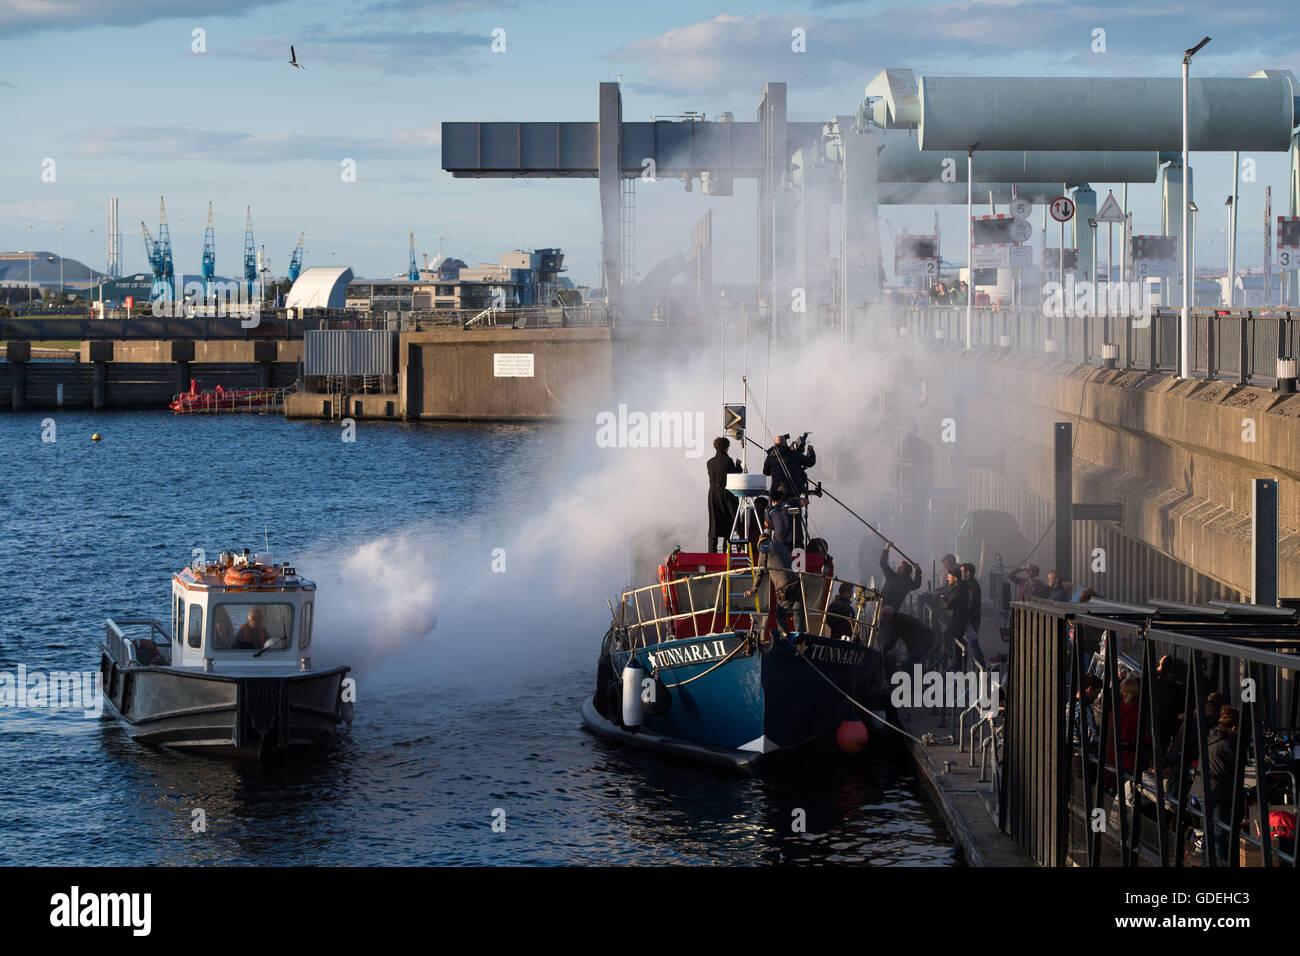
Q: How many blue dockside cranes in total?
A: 6